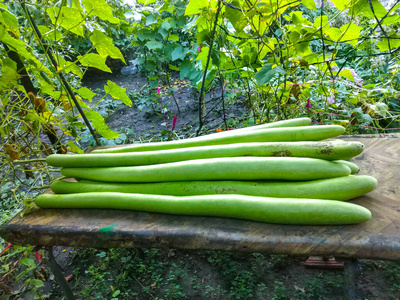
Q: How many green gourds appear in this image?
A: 7